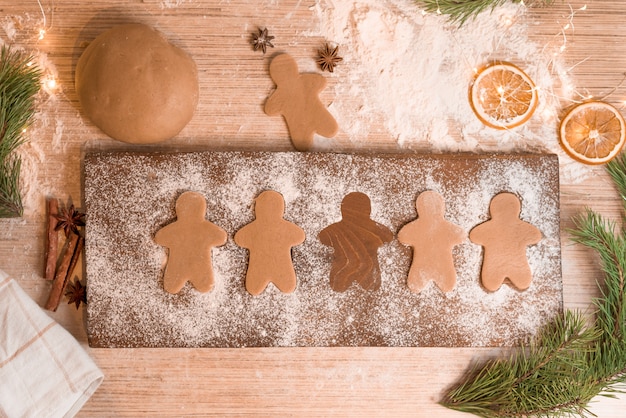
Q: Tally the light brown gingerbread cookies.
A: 5